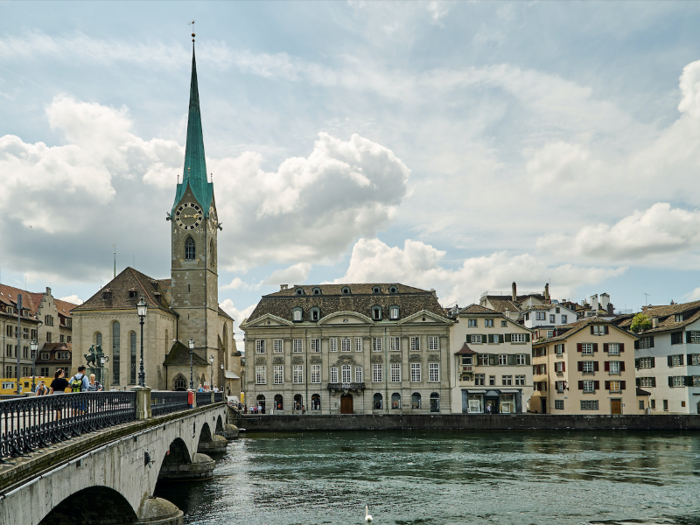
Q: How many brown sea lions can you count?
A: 0